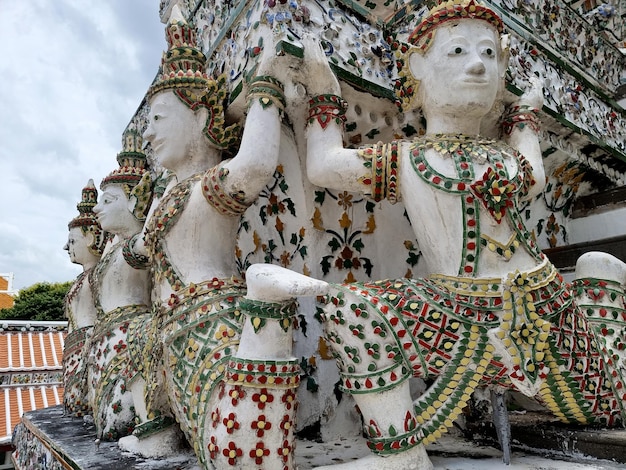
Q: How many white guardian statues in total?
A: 4